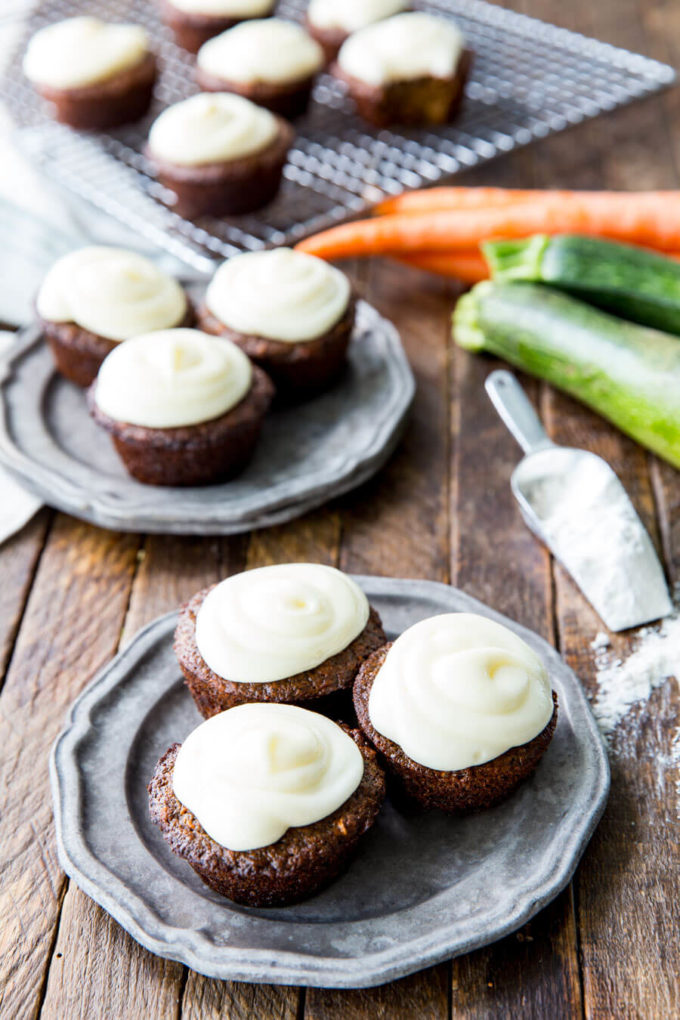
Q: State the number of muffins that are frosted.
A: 12